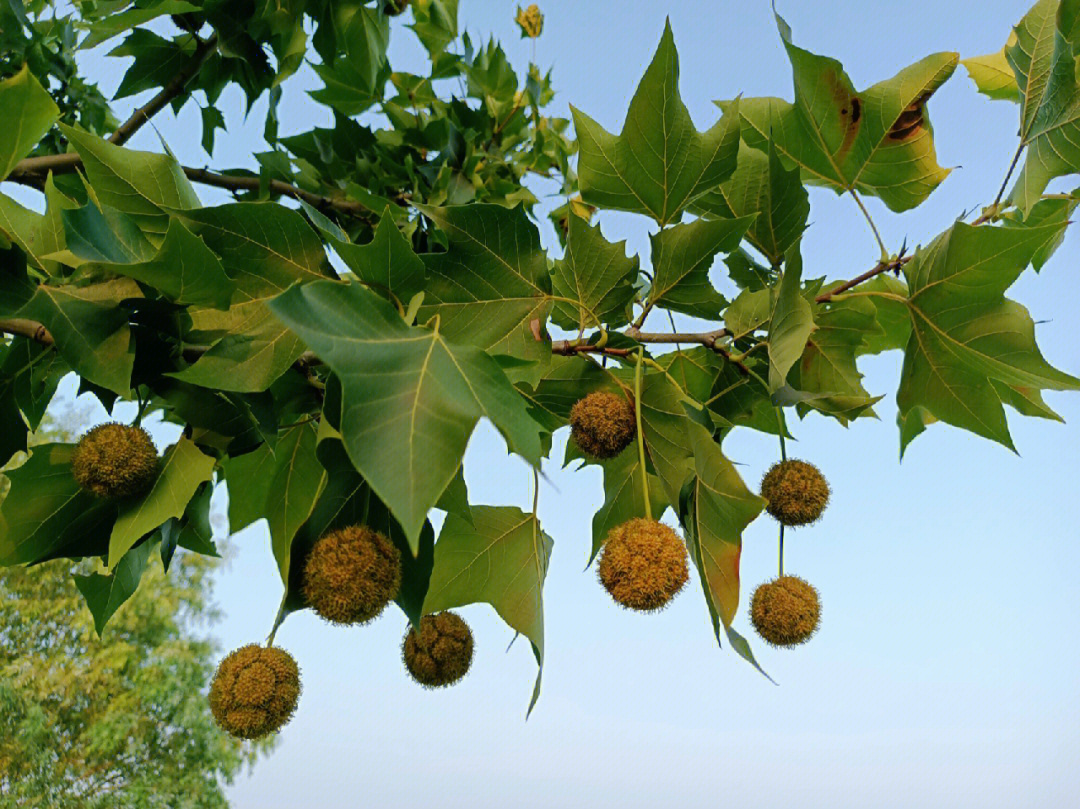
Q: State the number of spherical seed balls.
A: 8